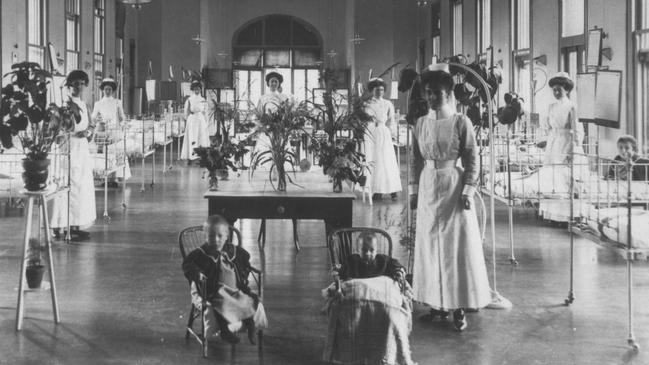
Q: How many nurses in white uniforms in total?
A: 7